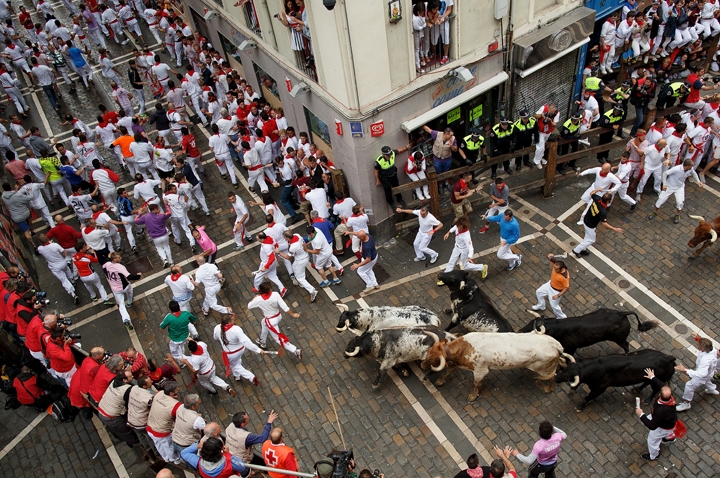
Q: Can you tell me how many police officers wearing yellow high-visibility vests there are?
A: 9